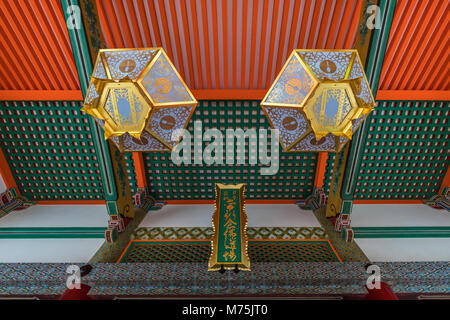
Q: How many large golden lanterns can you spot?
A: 2